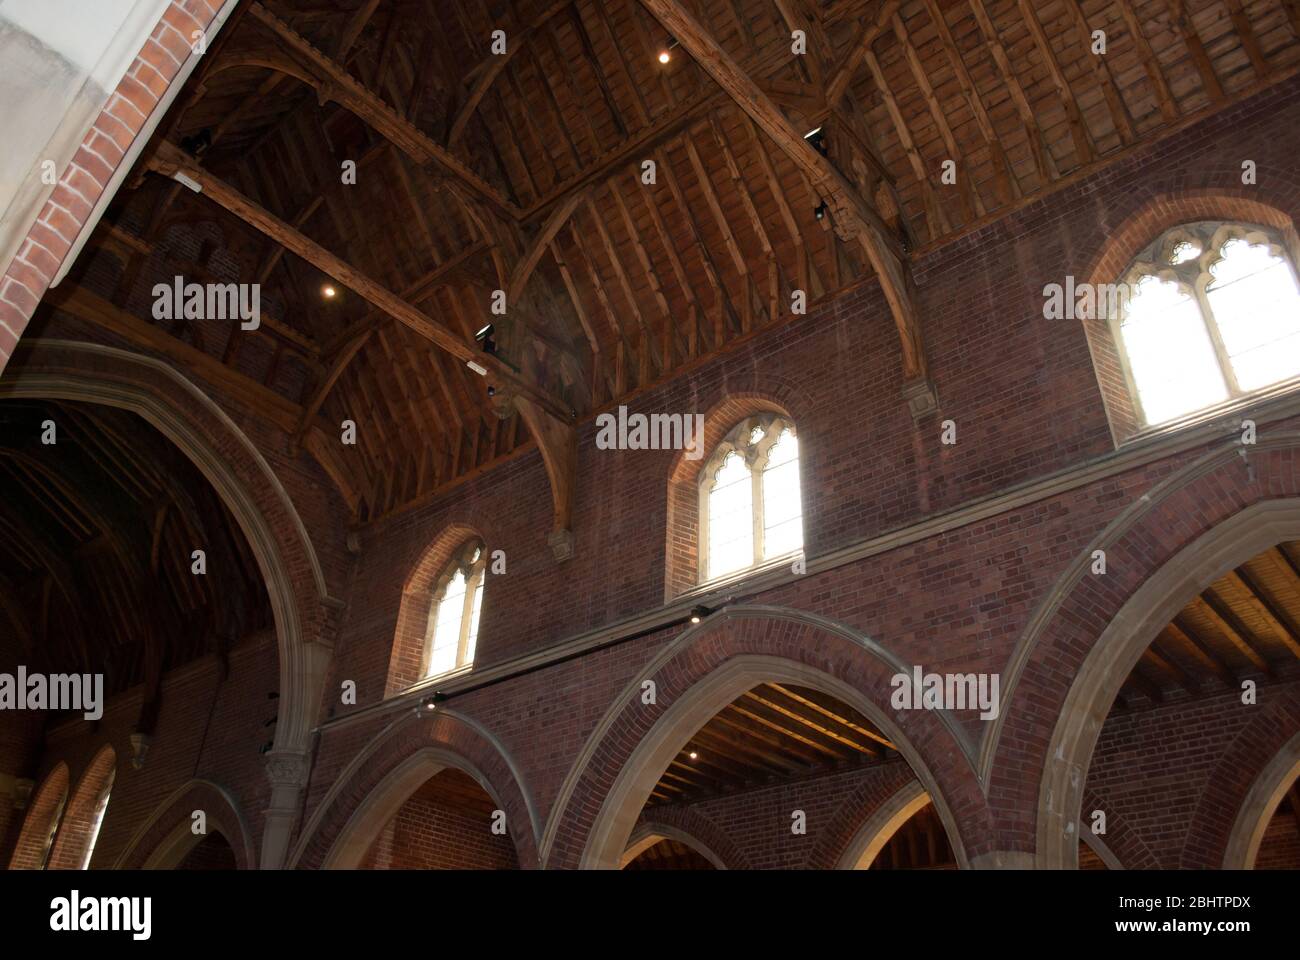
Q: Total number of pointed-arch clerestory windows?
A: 3